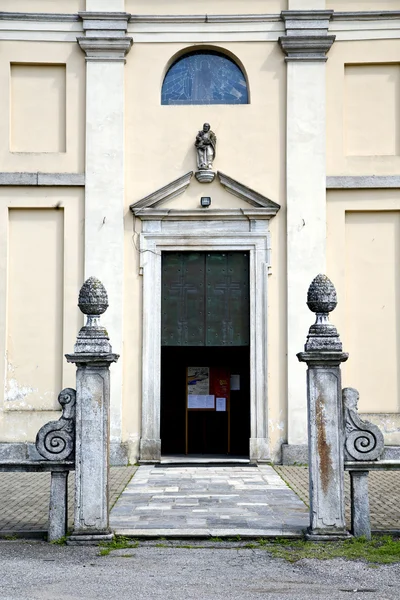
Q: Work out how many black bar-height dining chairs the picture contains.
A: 0